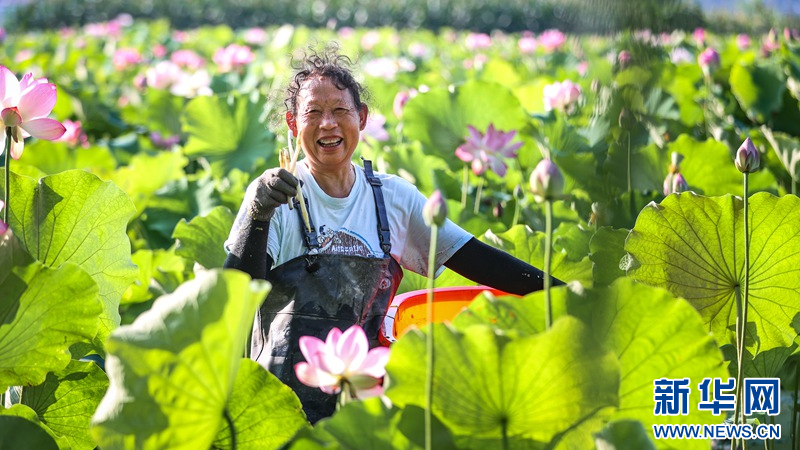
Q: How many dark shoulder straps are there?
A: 2